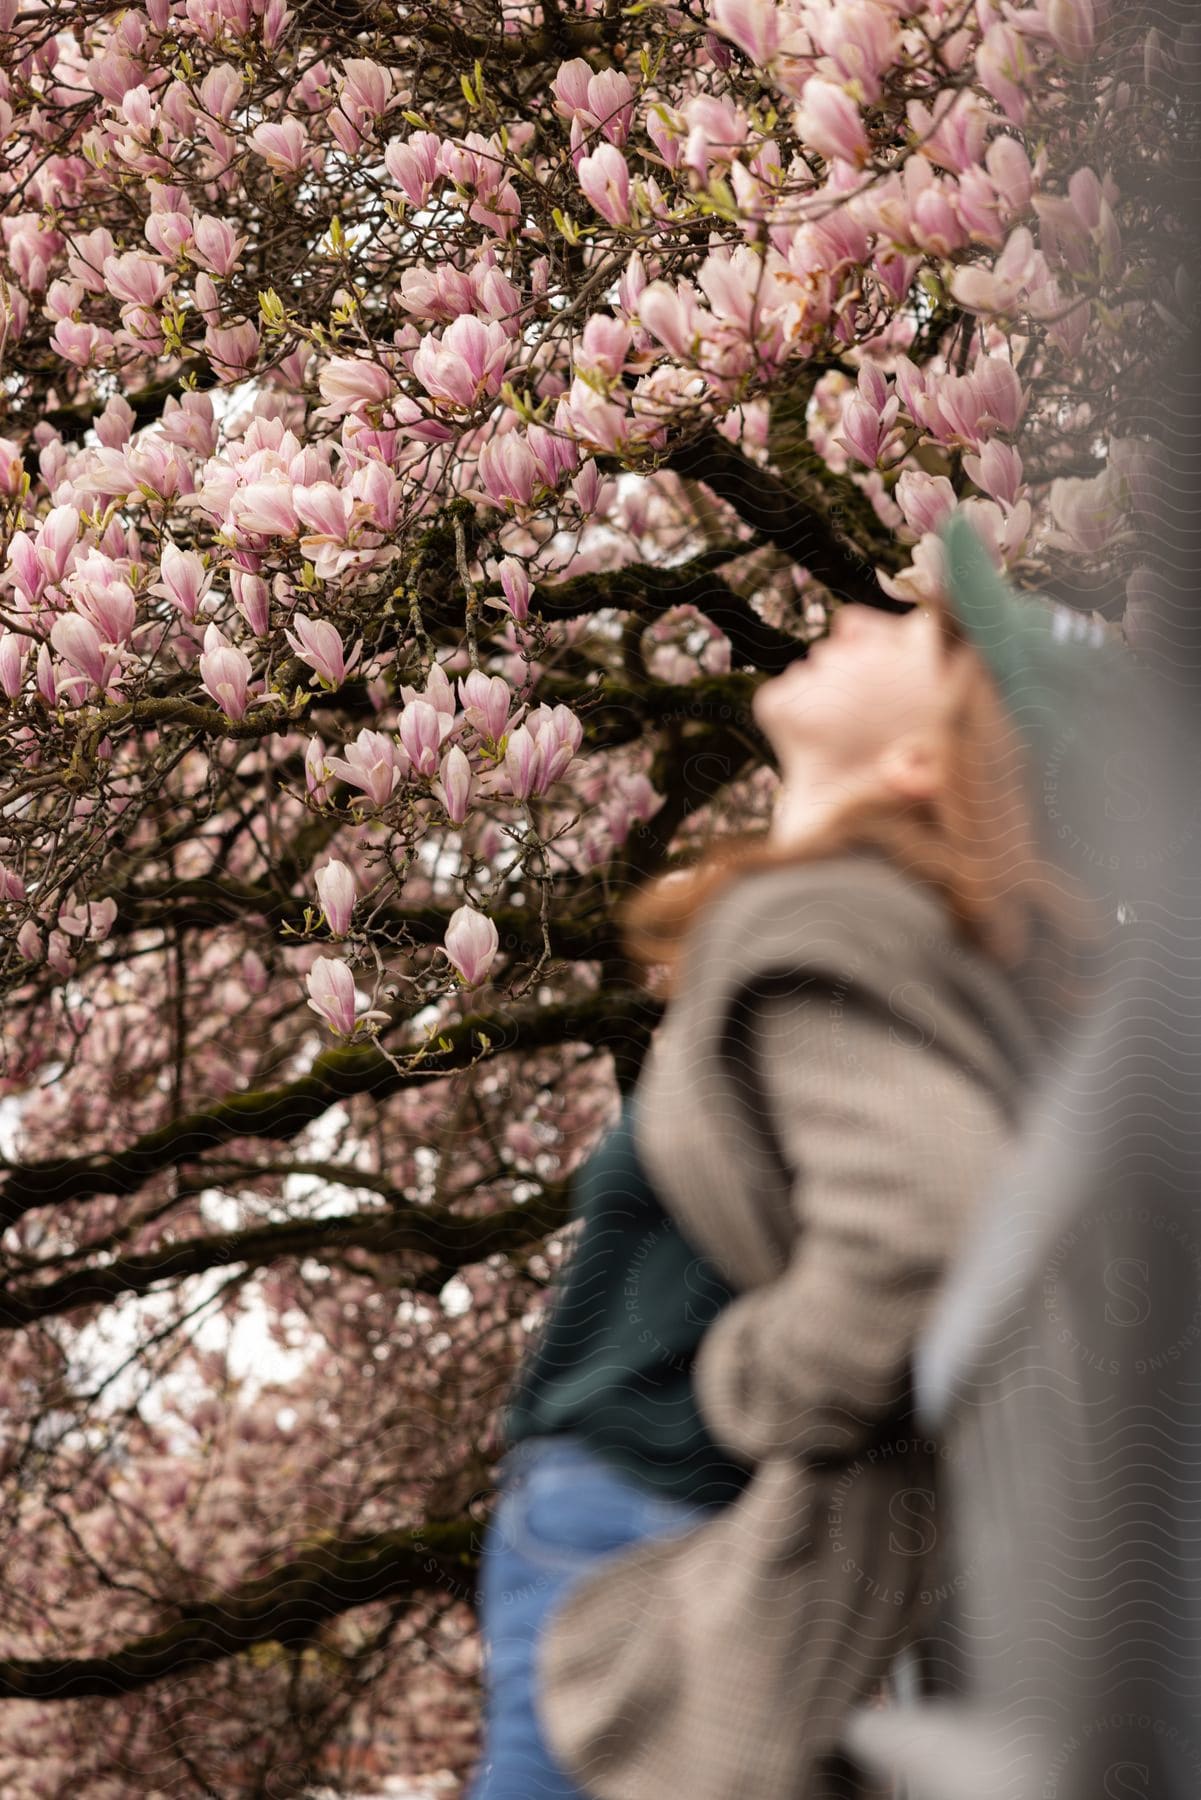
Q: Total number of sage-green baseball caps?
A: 1